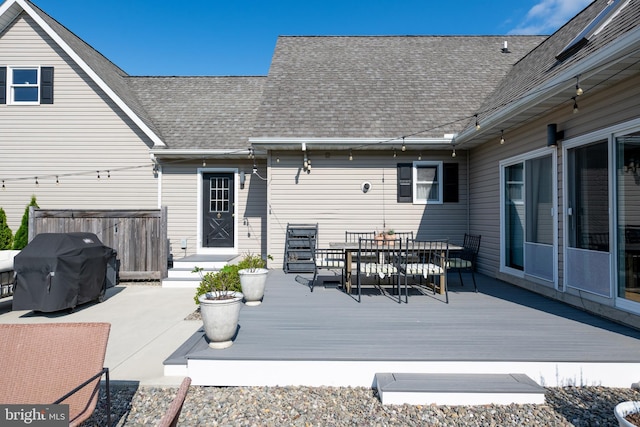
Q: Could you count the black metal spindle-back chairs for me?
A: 6